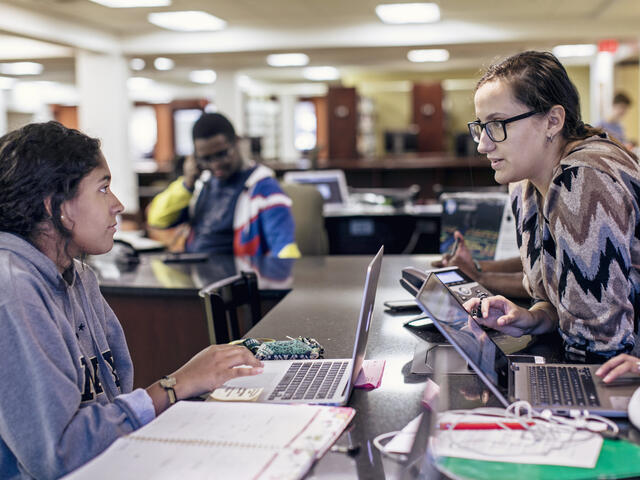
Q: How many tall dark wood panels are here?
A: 2